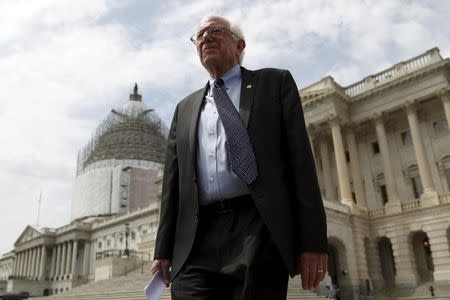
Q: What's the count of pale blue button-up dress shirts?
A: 1